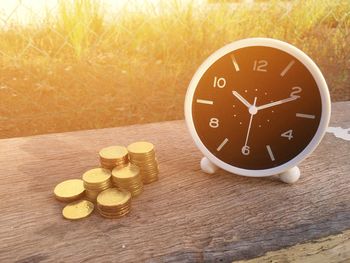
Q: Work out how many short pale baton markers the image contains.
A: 6